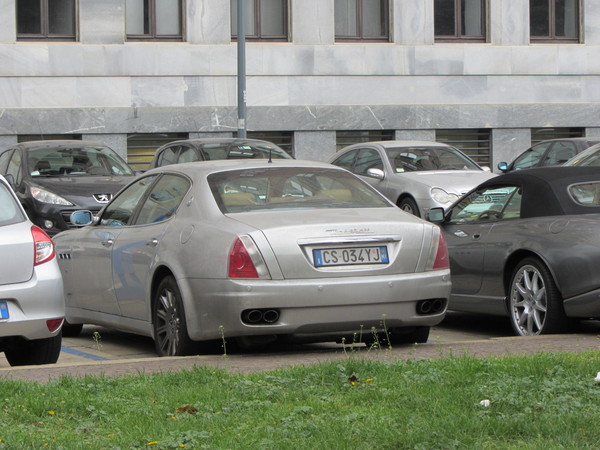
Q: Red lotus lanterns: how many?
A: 0